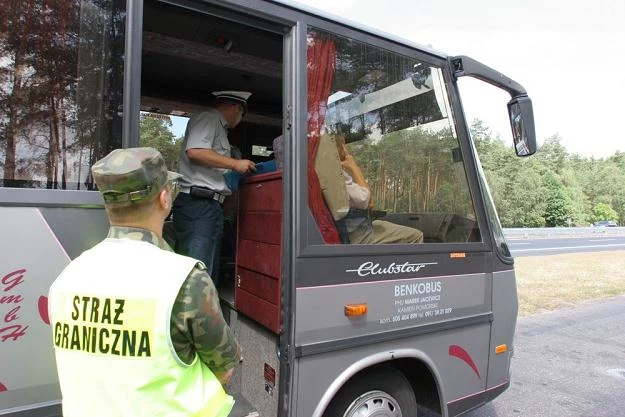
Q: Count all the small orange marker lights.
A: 2